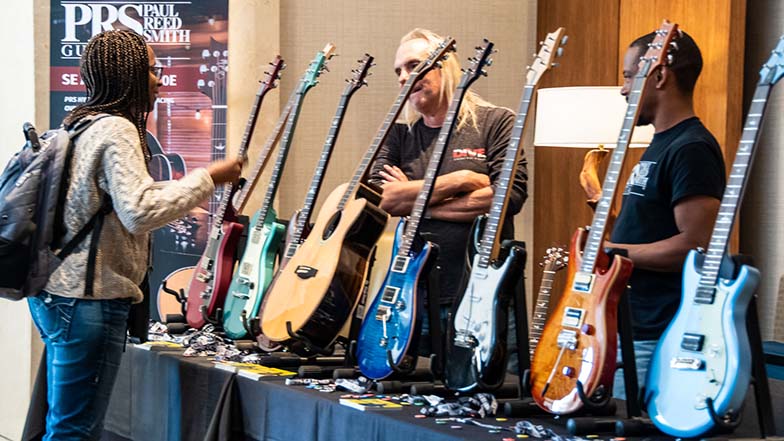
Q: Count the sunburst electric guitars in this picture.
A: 1